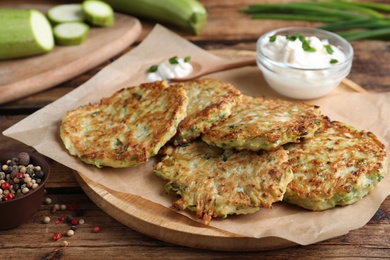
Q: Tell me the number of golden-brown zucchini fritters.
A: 5